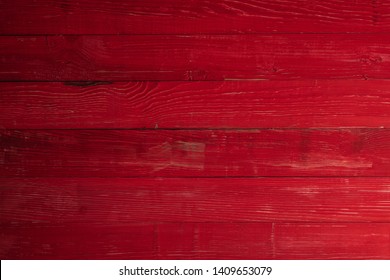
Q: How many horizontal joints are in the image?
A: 5